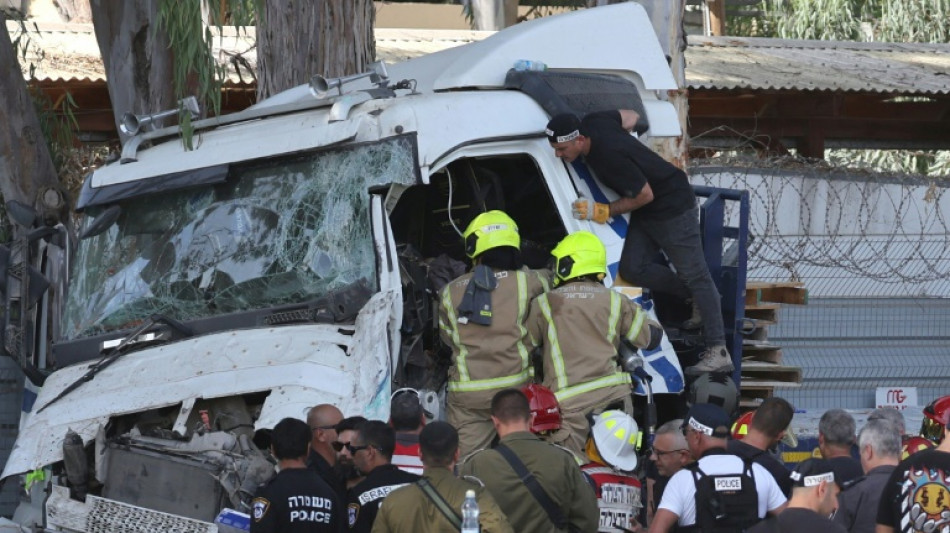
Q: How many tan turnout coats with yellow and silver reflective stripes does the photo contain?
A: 2